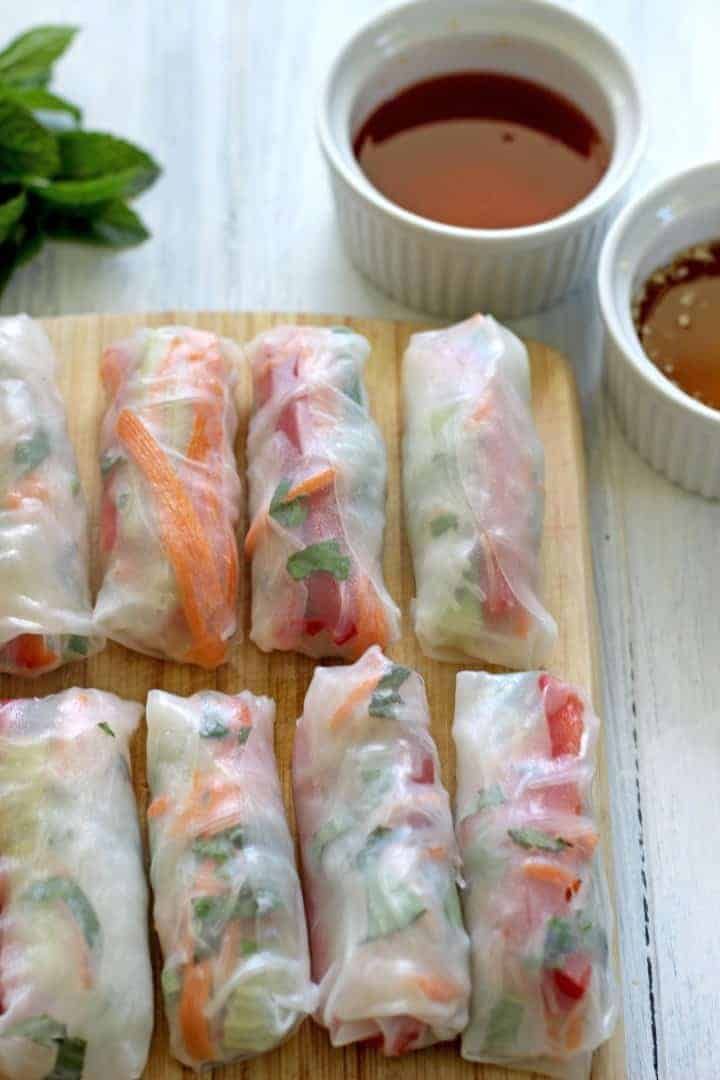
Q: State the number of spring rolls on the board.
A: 8